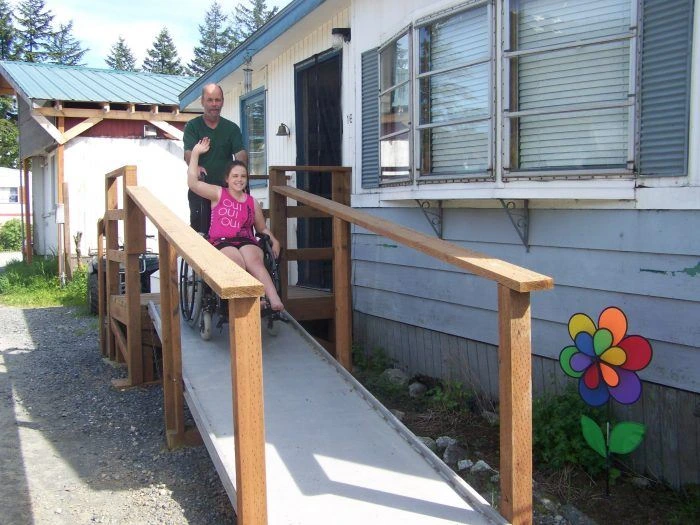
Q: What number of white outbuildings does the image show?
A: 1